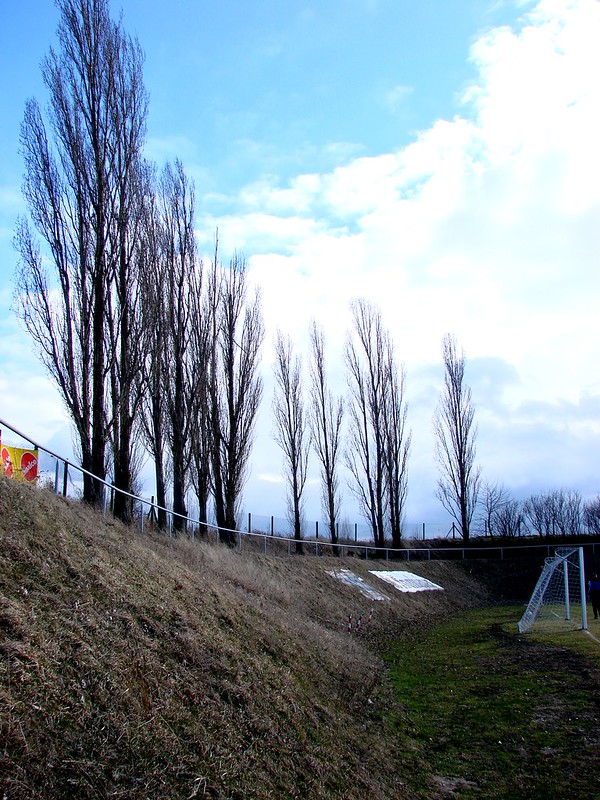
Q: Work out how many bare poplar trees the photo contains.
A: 11